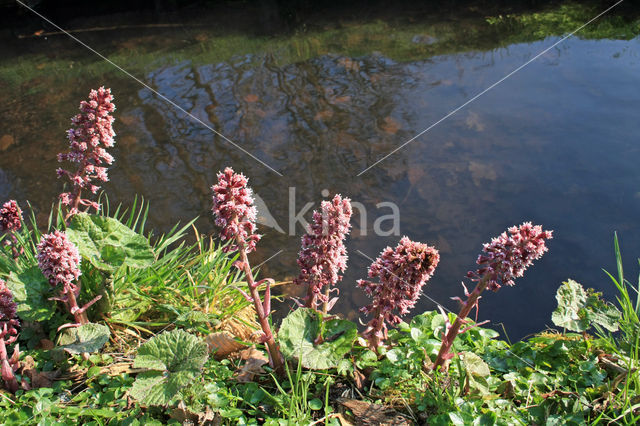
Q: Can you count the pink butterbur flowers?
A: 8